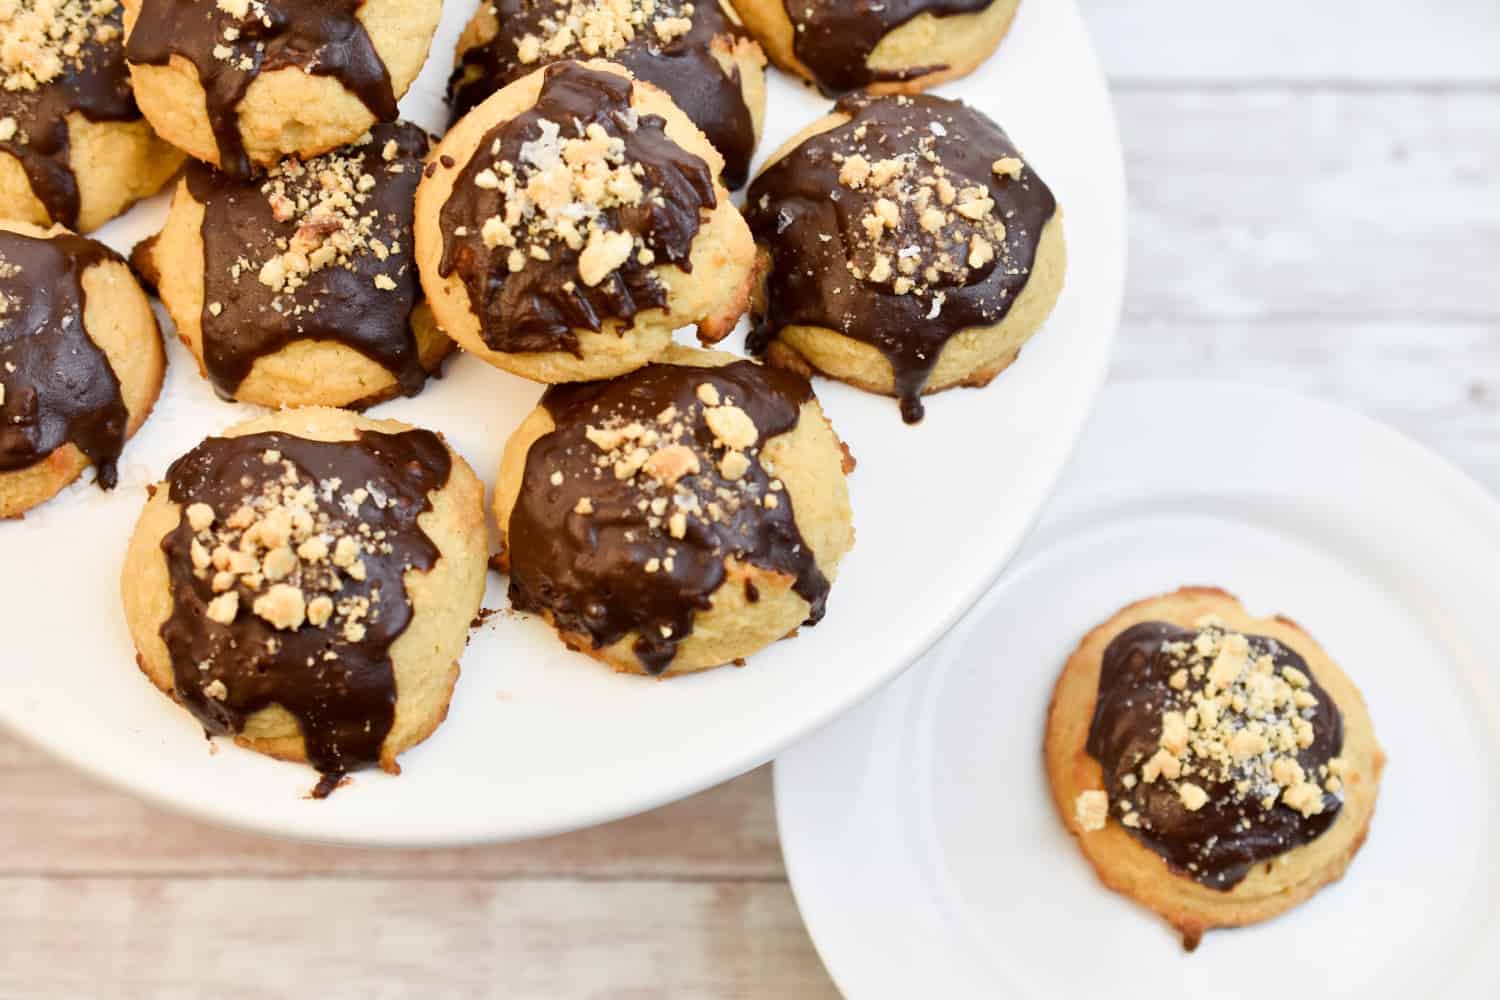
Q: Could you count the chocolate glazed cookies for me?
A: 11